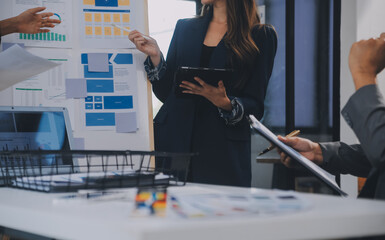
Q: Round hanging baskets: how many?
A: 0